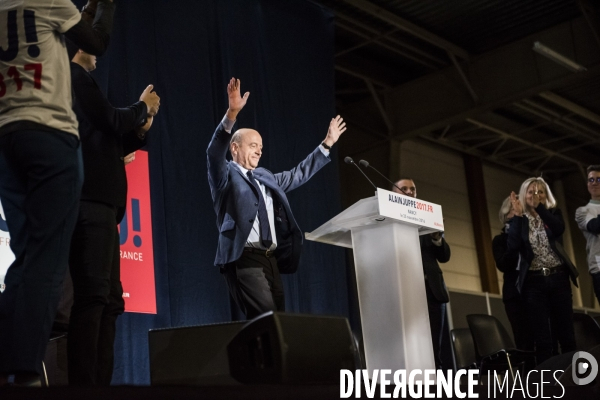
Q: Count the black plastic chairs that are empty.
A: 3